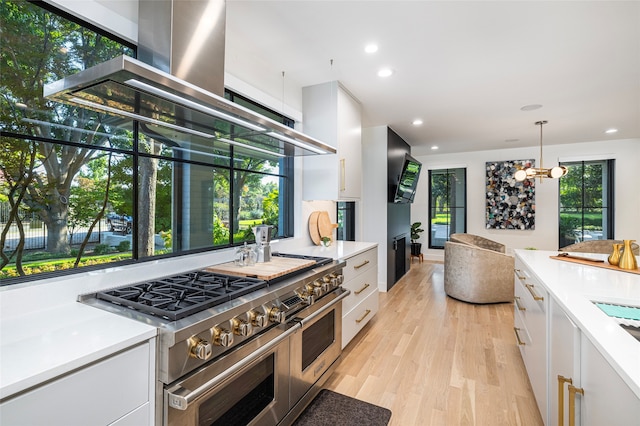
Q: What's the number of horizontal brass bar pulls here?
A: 7